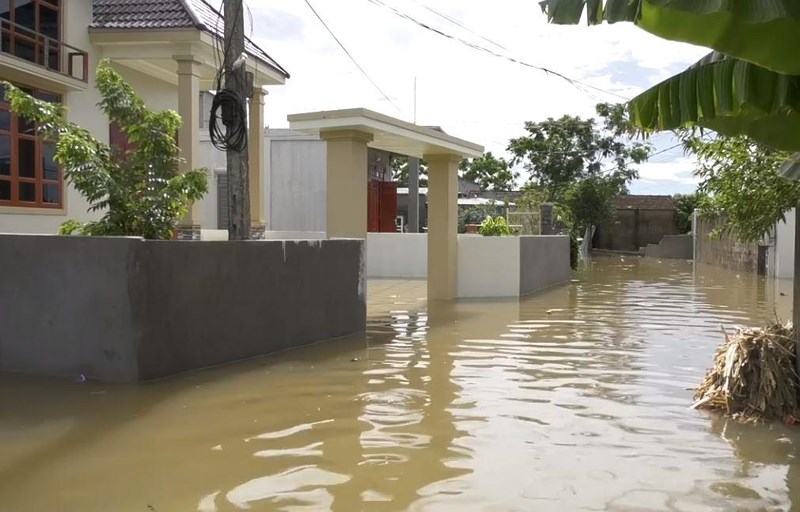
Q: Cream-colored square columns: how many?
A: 4